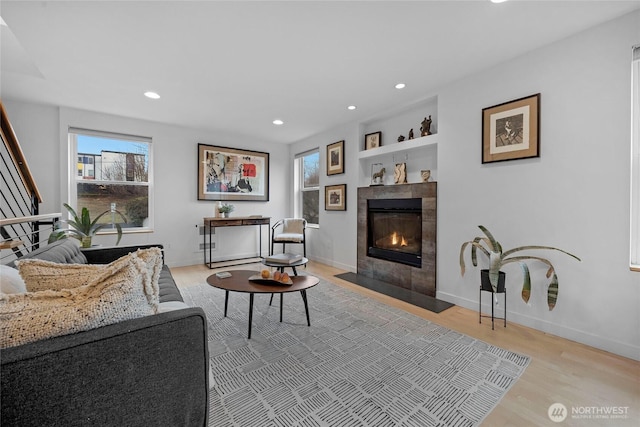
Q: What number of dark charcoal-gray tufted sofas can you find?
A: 1